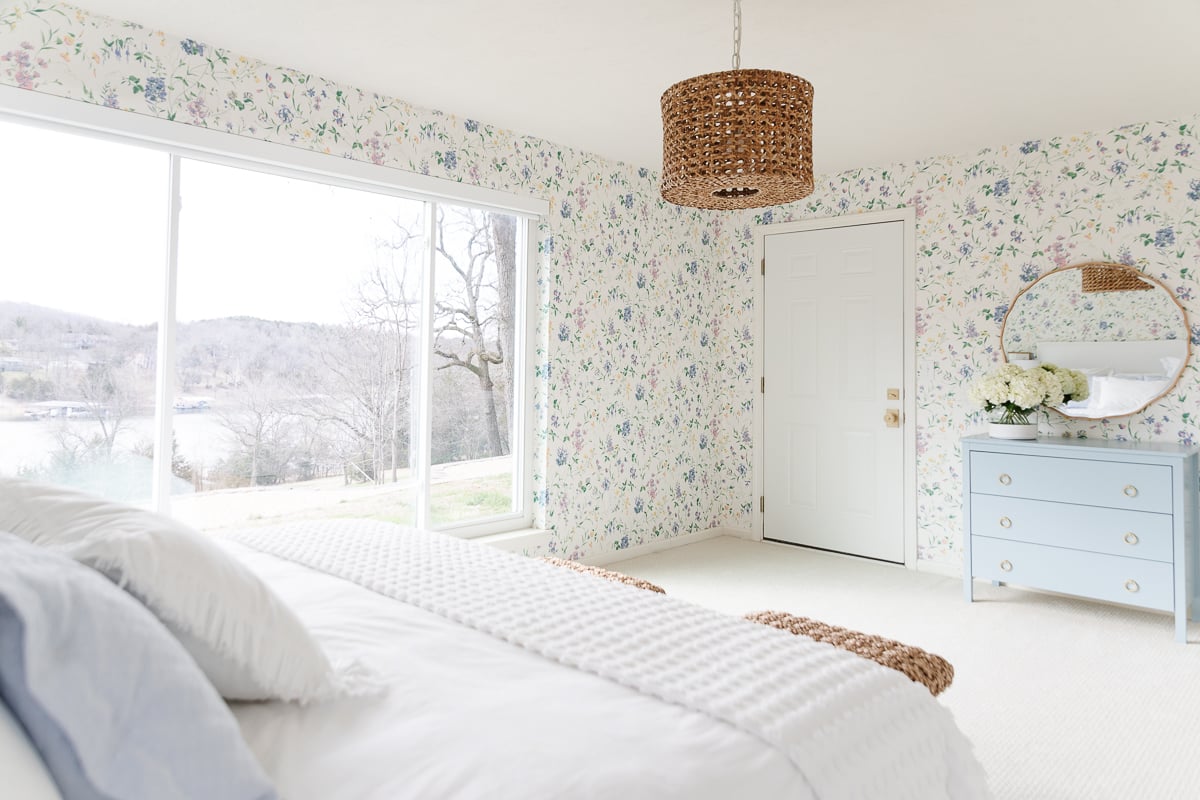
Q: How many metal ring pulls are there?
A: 6